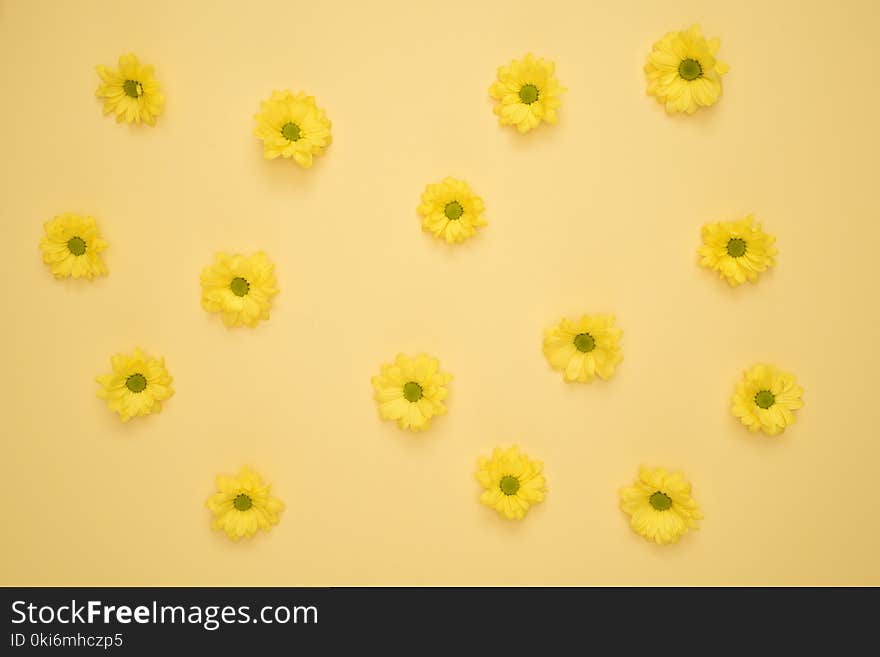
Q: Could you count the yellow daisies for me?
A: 15